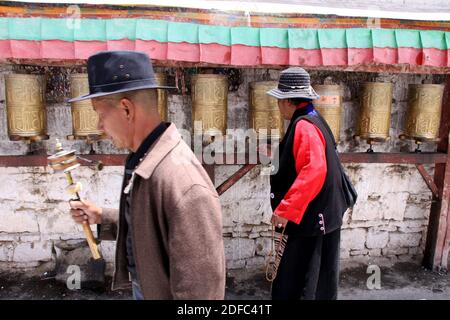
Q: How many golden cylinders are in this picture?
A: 8